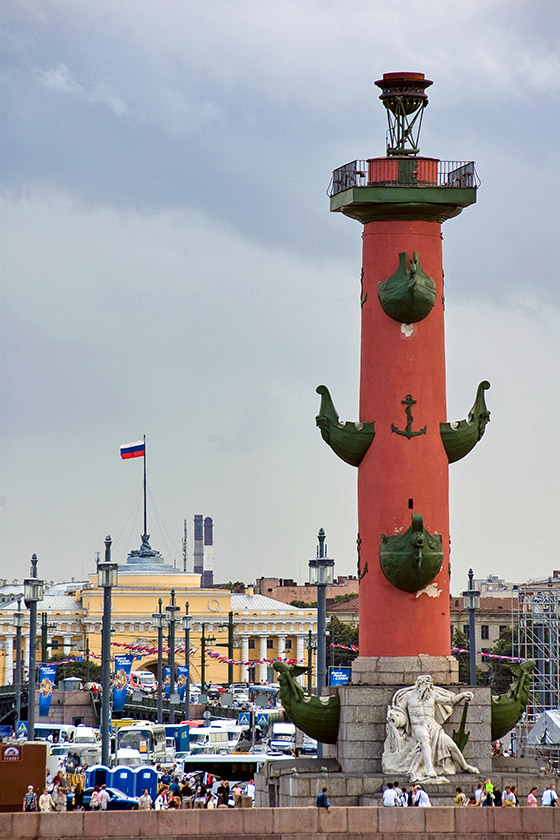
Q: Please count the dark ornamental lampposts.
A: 8